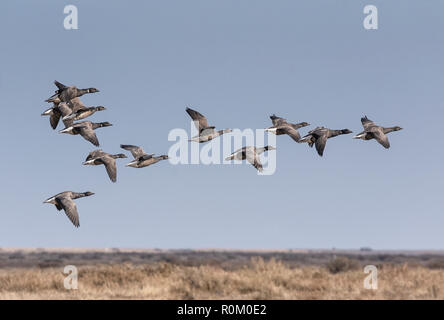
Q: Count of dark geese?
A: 12